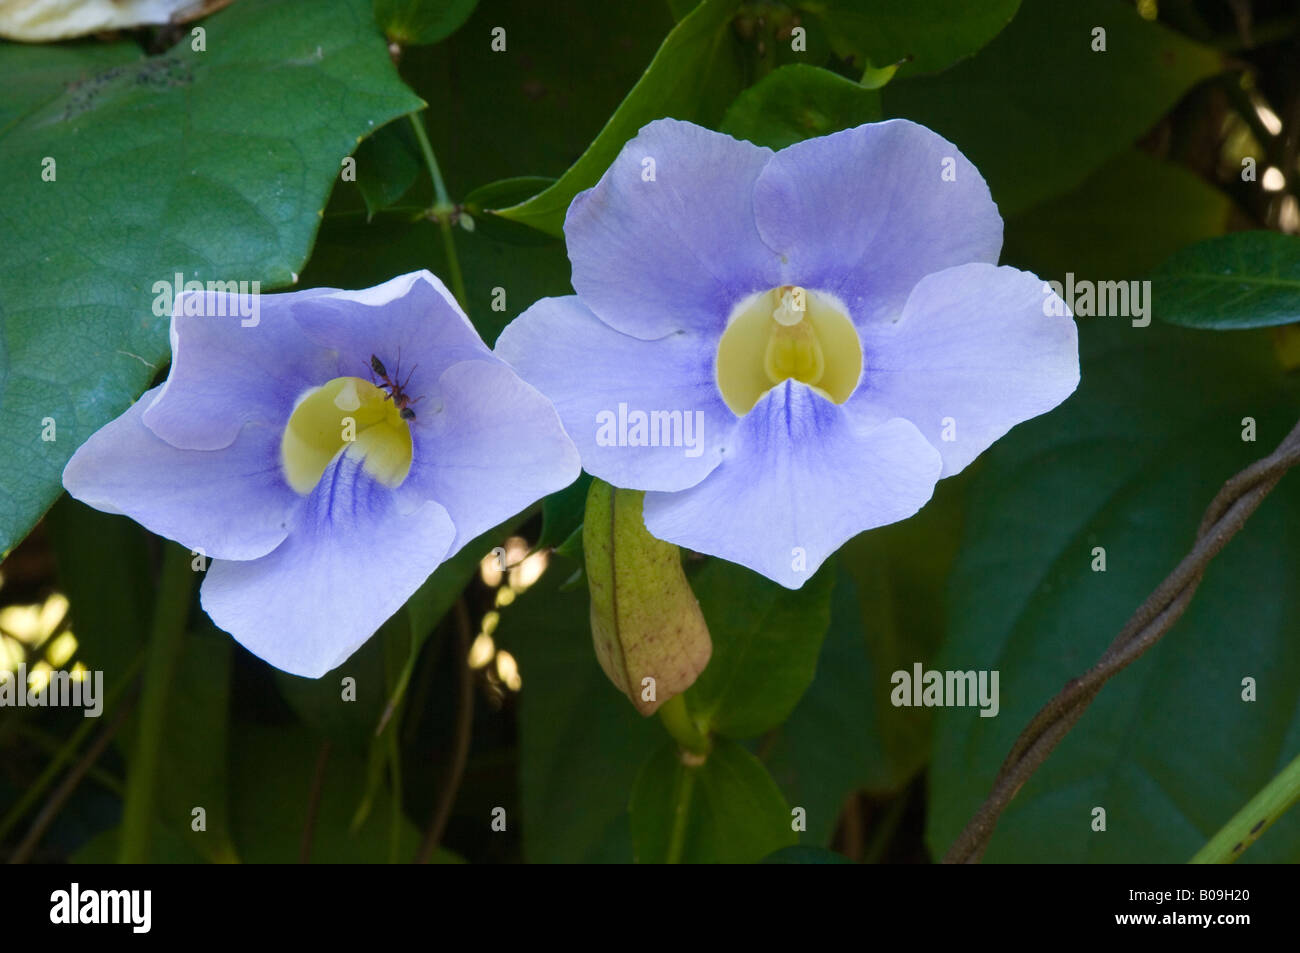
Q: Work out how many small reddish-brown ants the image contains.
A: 1